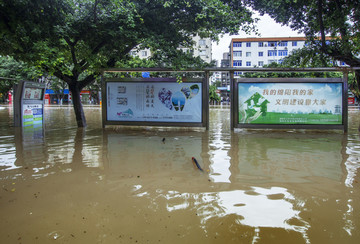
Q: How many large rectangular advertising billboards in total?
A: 2